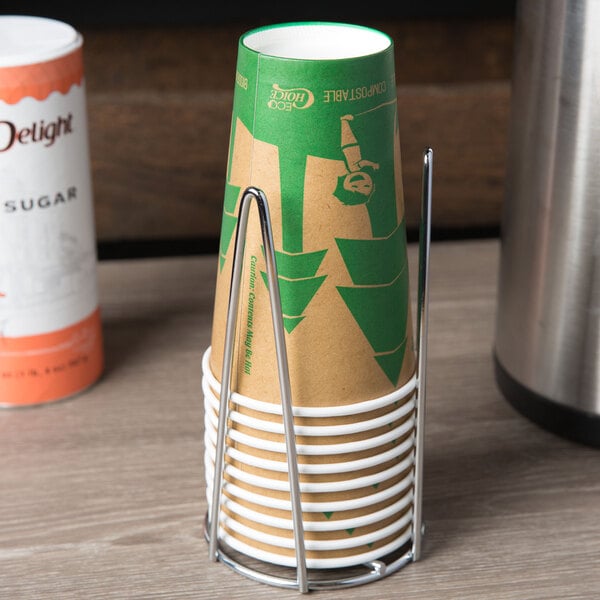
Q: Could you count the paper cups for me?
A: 9